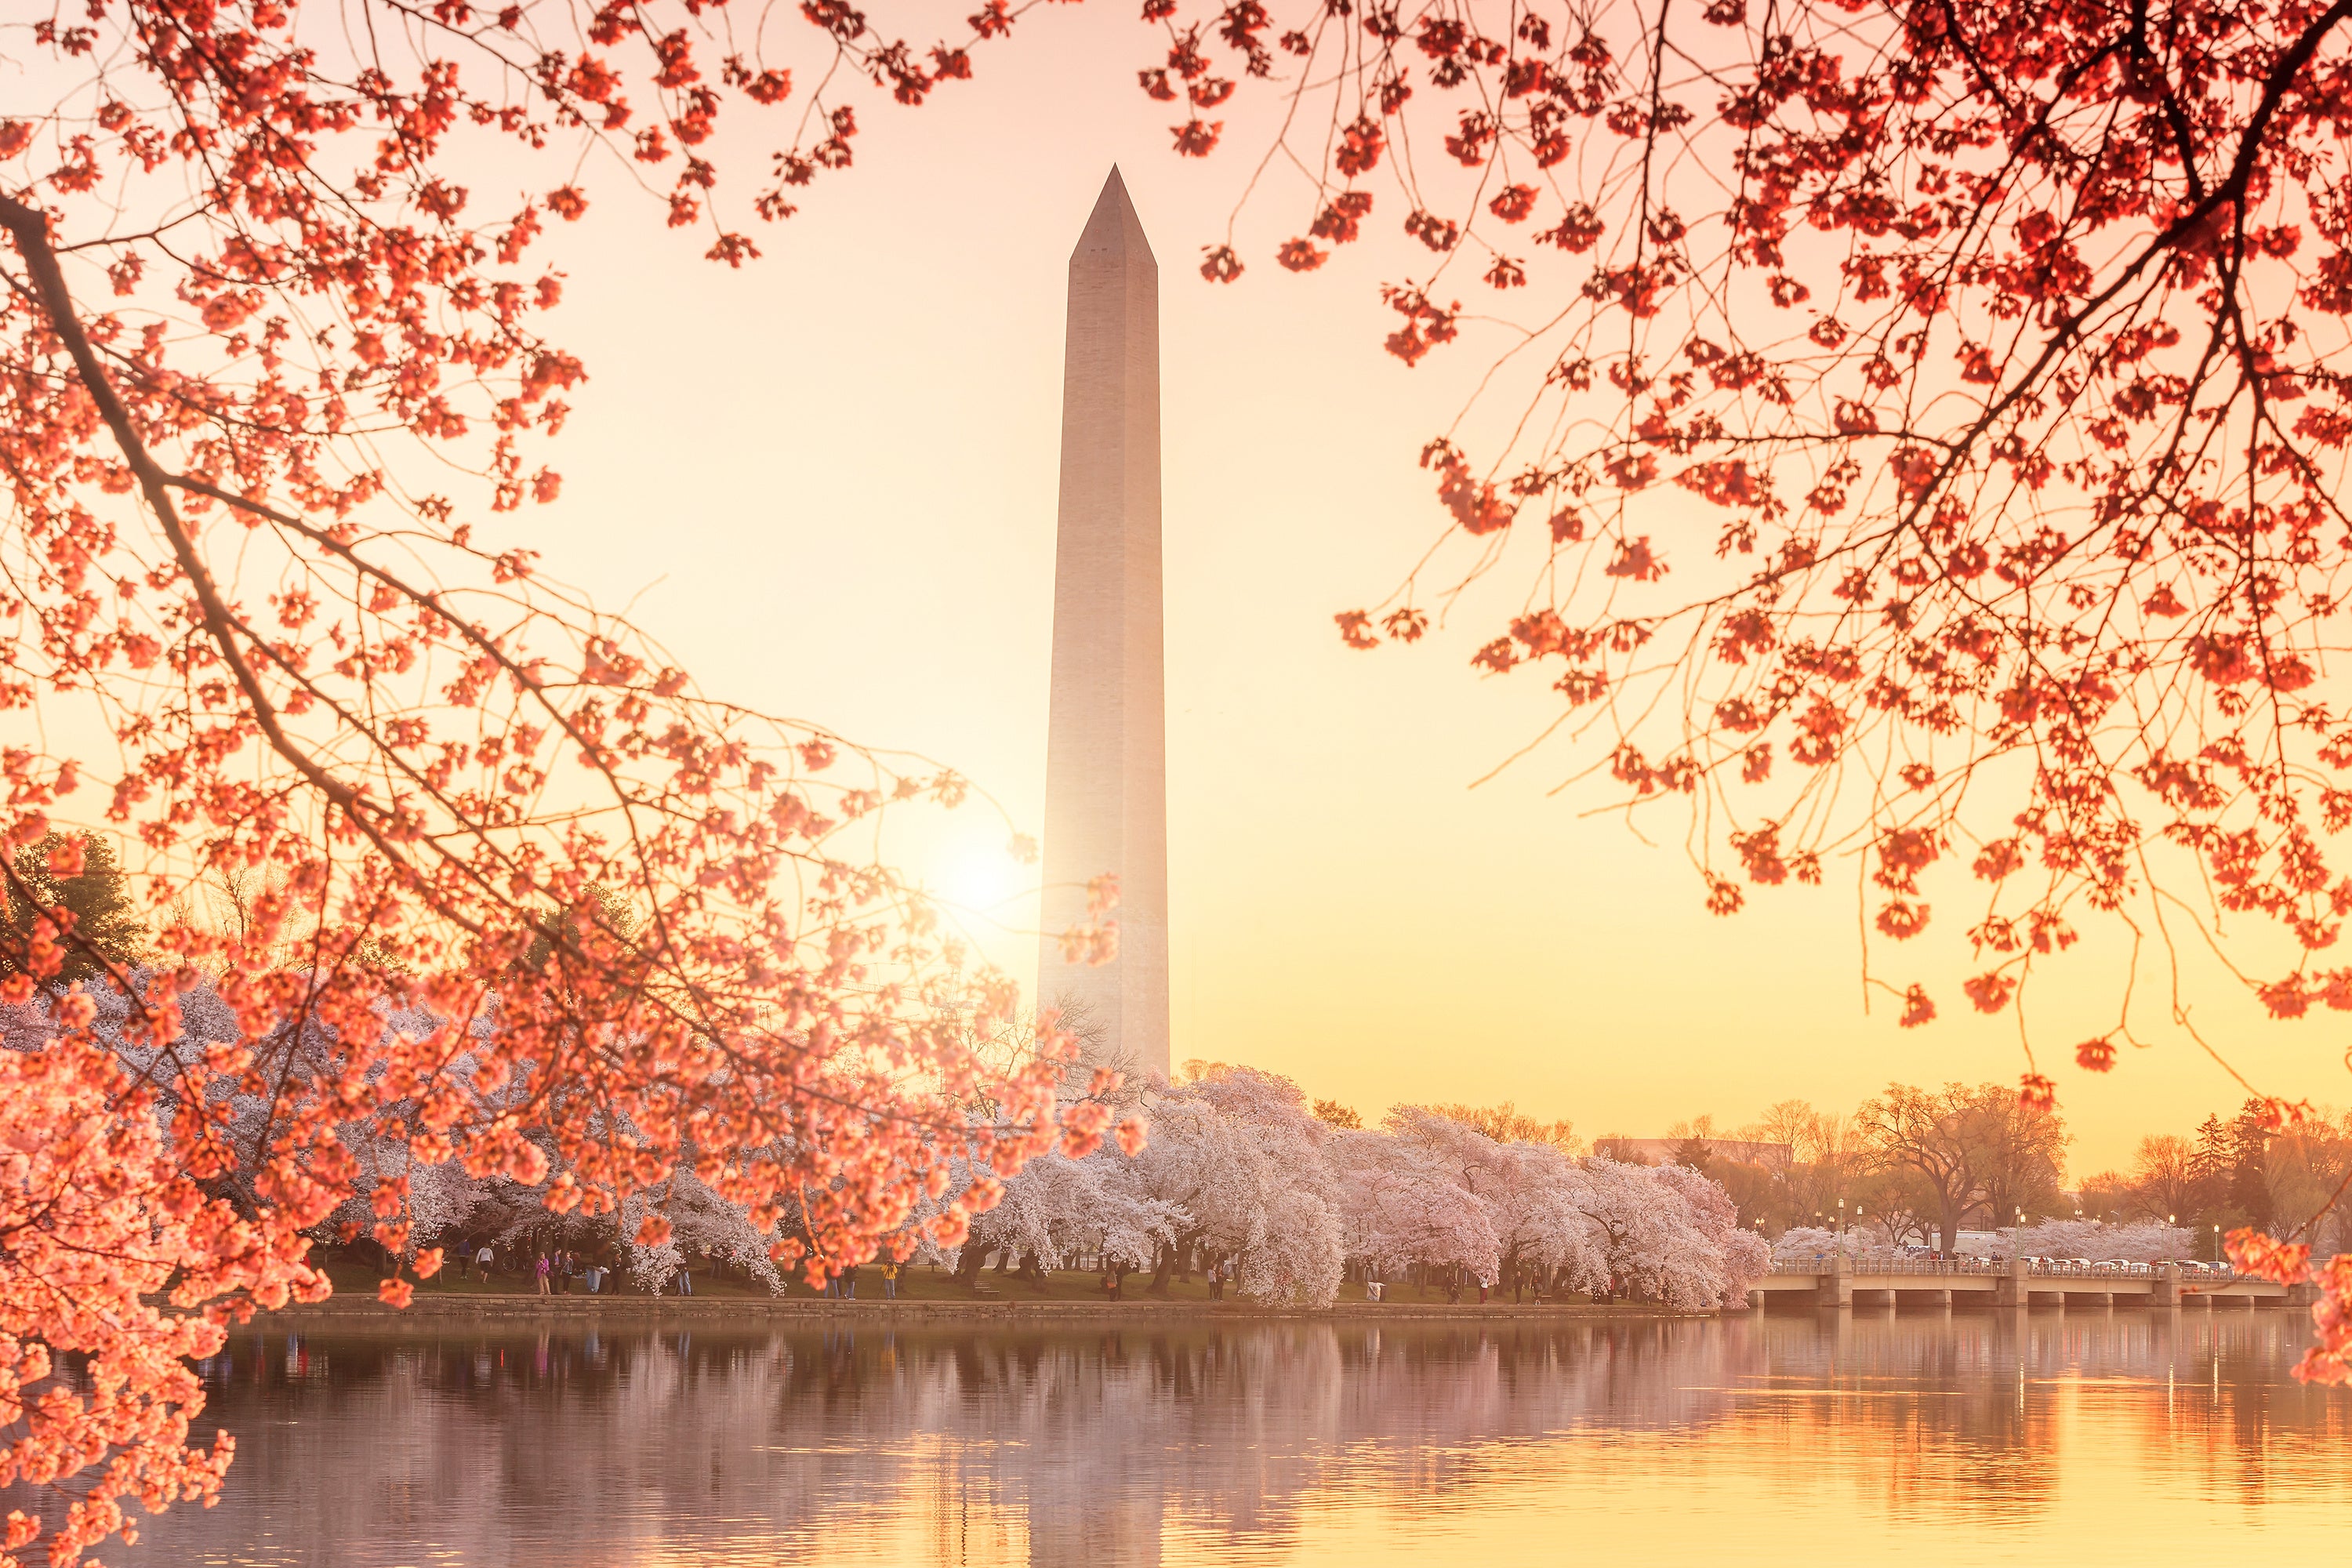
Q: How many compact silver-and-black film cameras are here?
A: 0